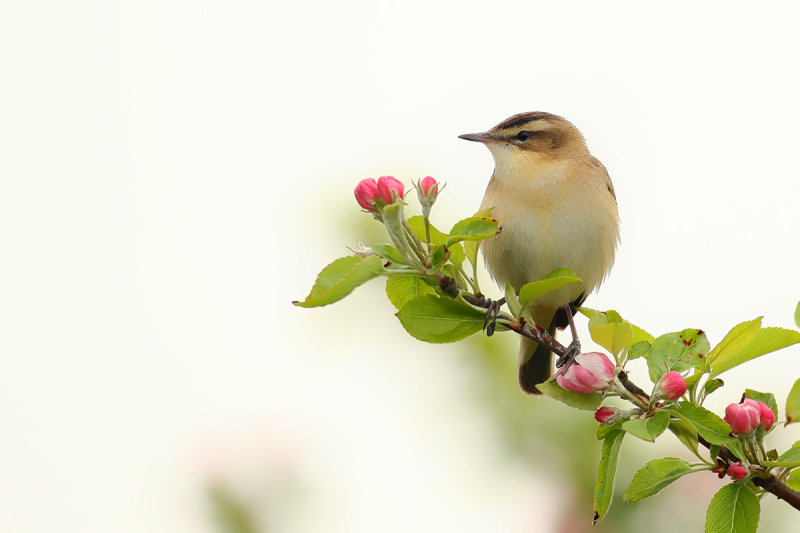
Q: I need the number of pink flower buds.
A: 9